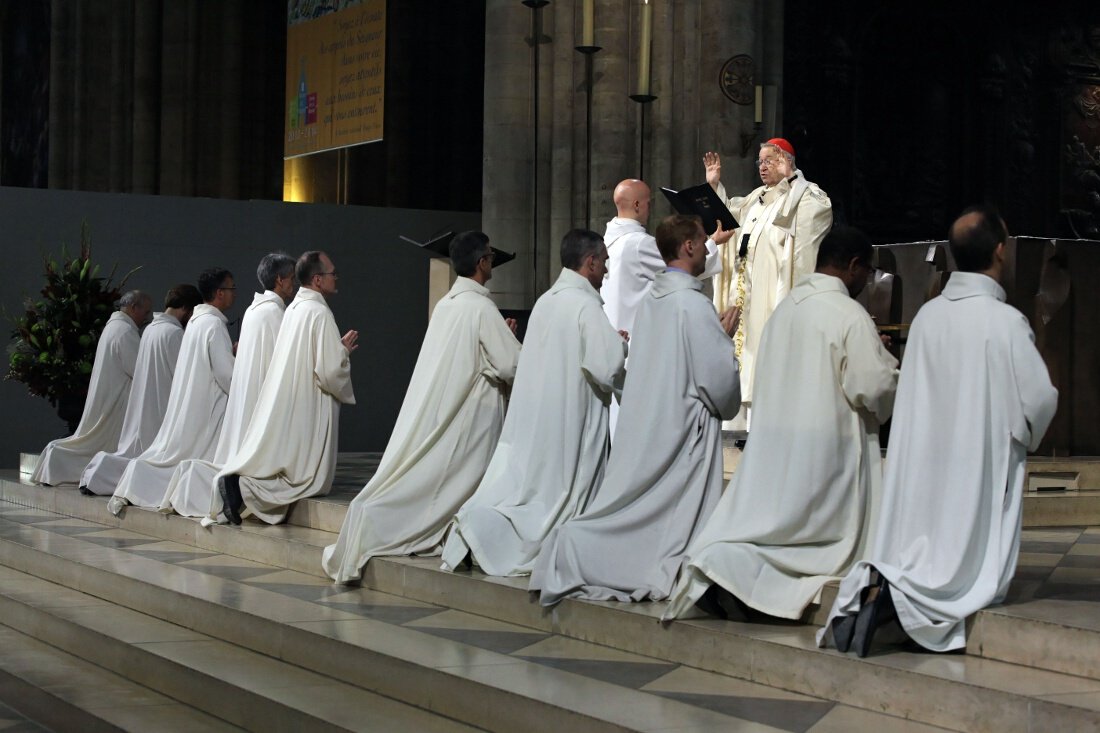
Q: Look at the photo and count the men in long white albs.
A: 11